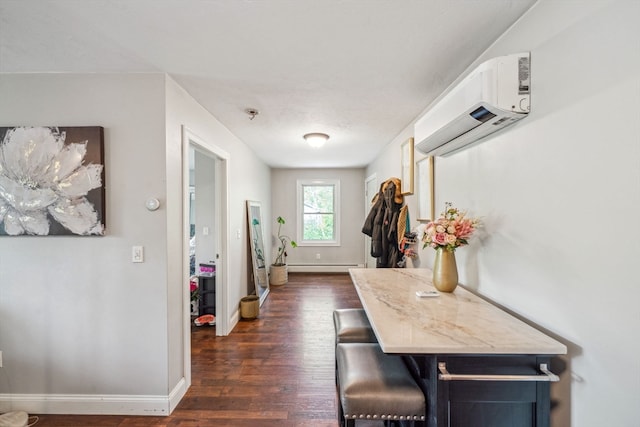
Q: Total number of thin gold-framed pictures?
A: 2